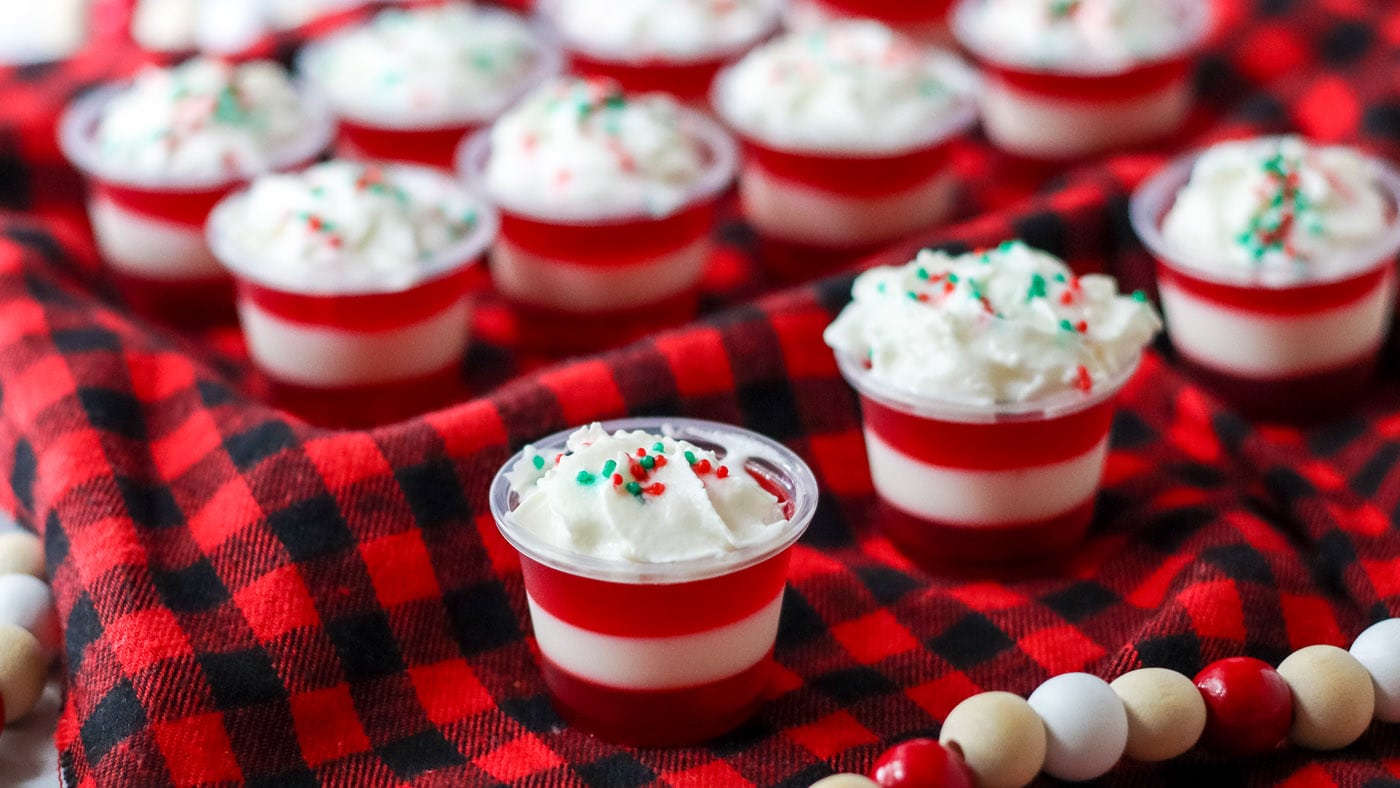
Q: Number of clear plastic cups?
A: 11